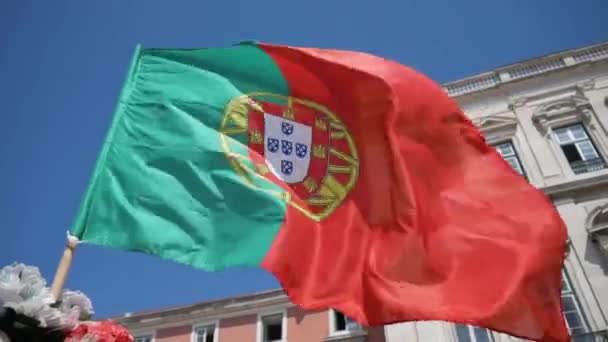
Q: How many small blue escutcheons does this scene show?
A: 5